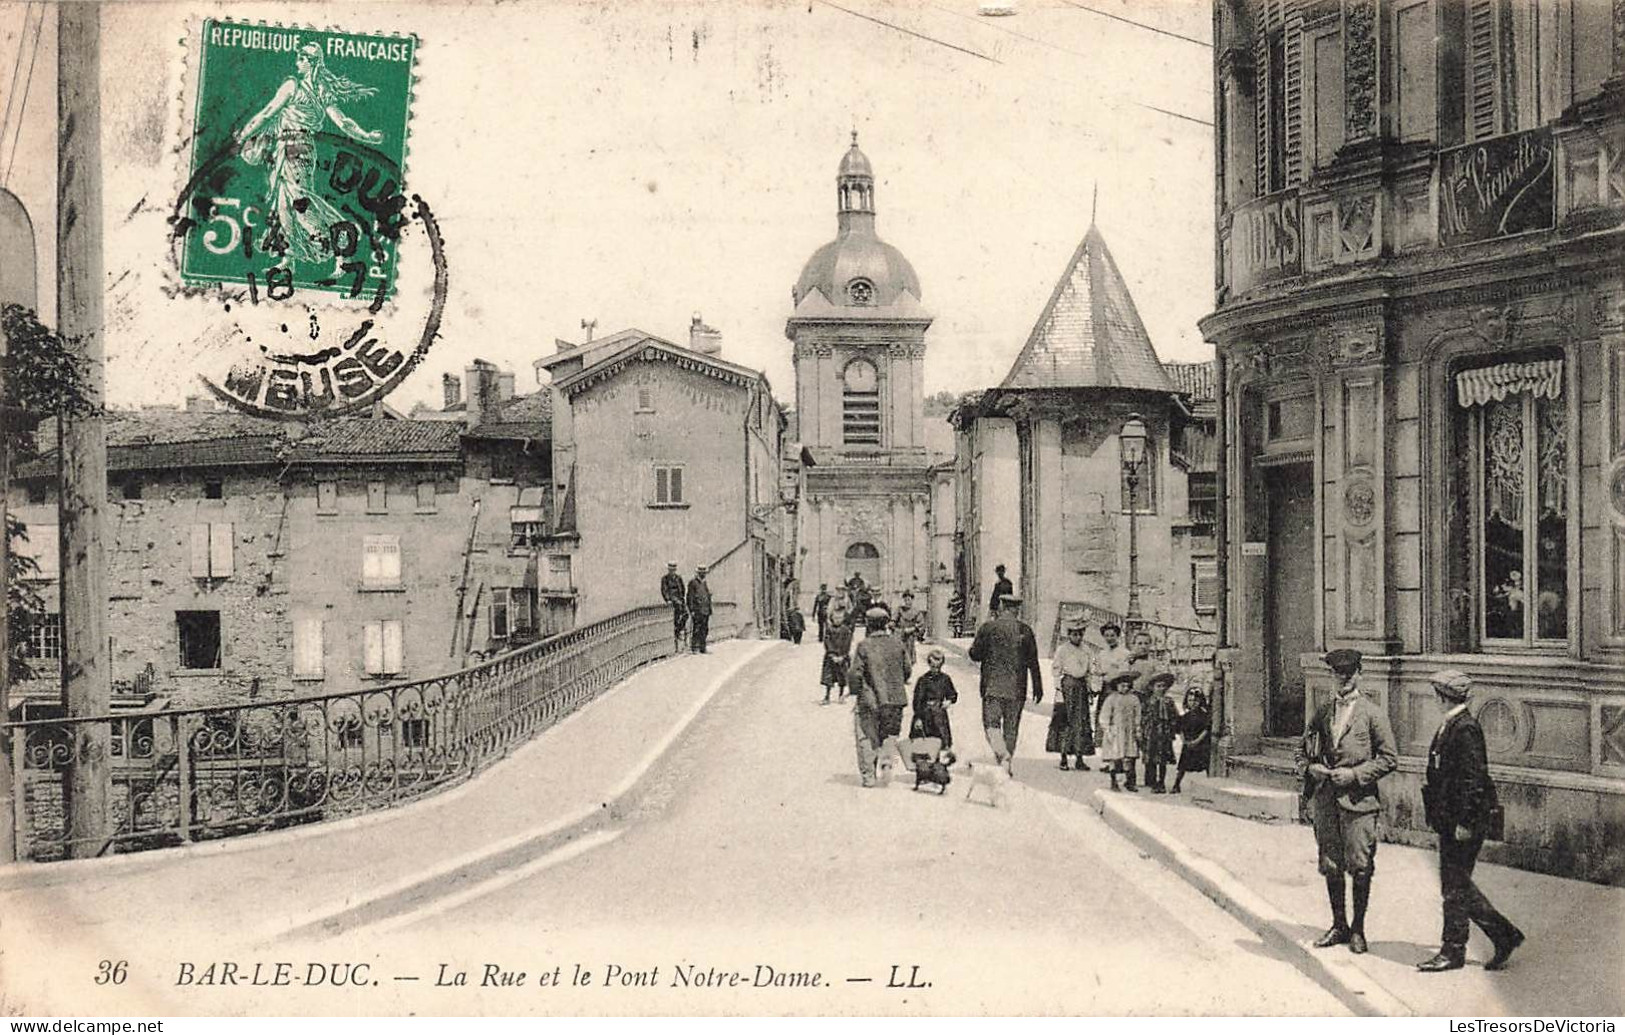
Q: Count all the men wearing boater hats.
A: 2